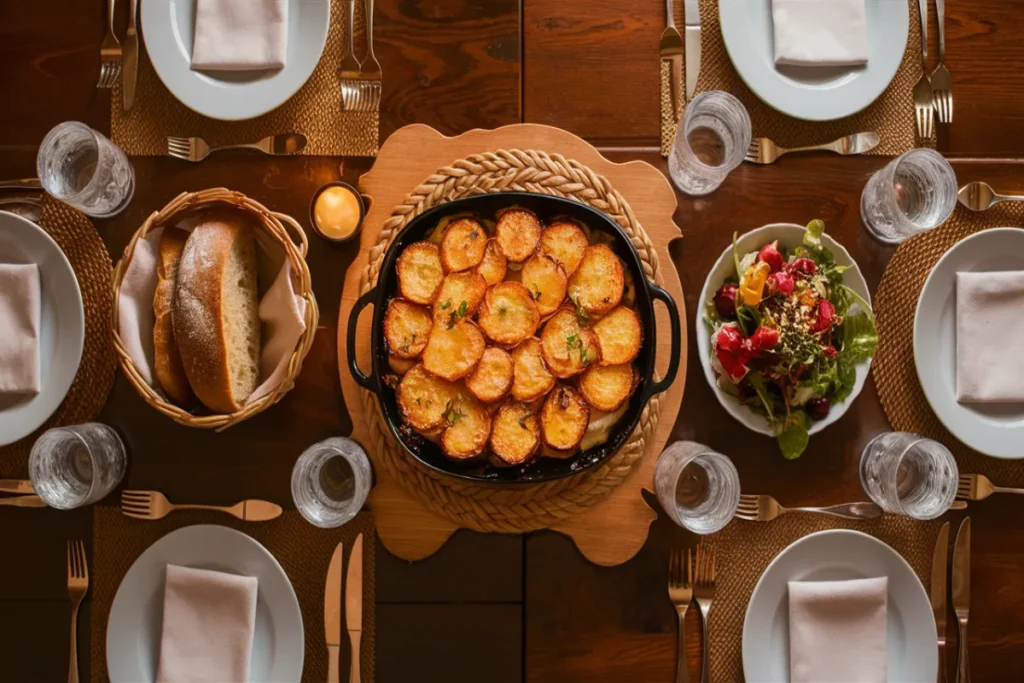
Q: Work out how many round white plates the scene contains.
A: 6